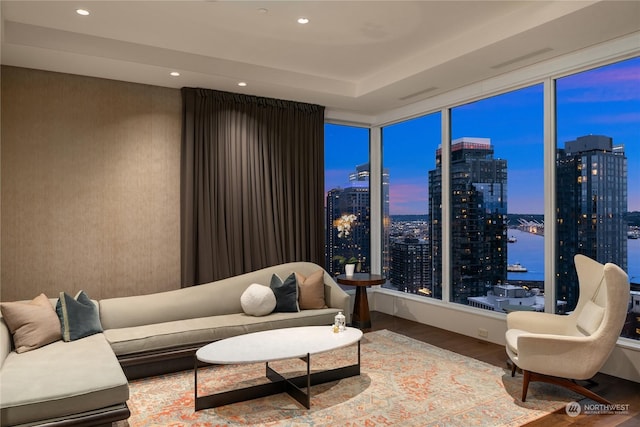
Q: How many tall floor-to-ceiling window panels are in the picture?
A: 4